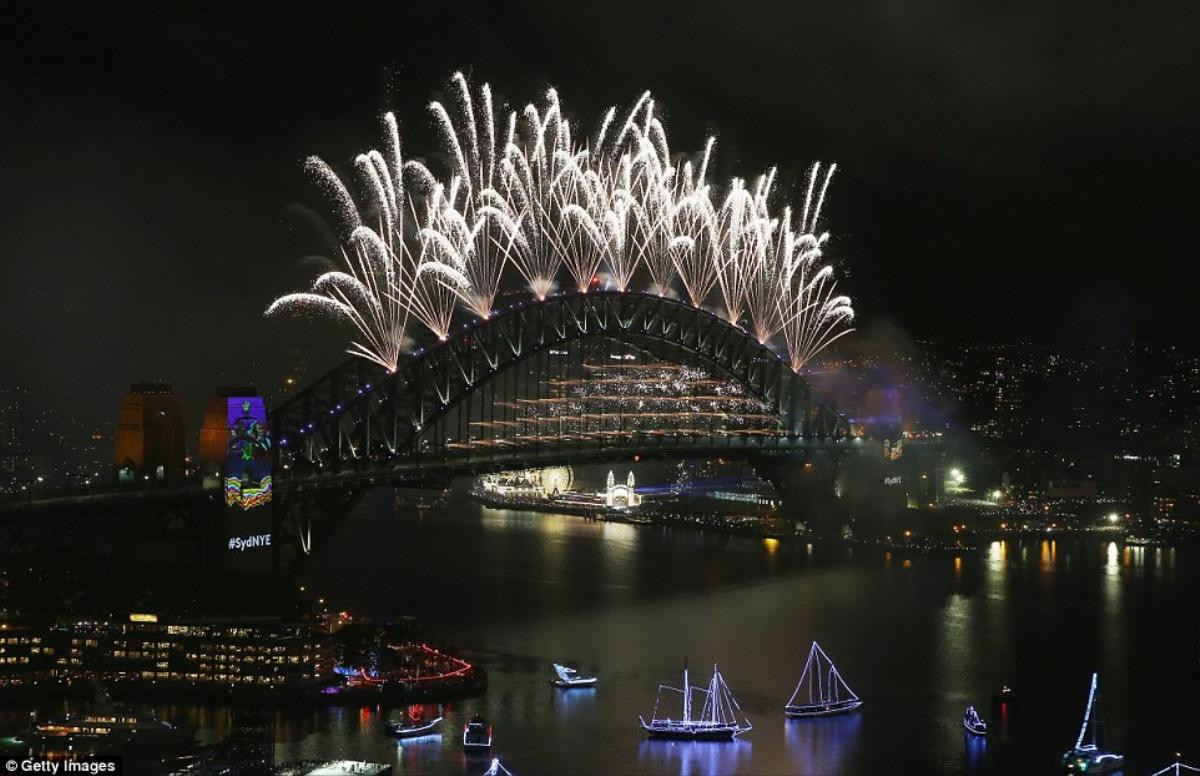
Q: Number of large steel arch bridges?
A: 1